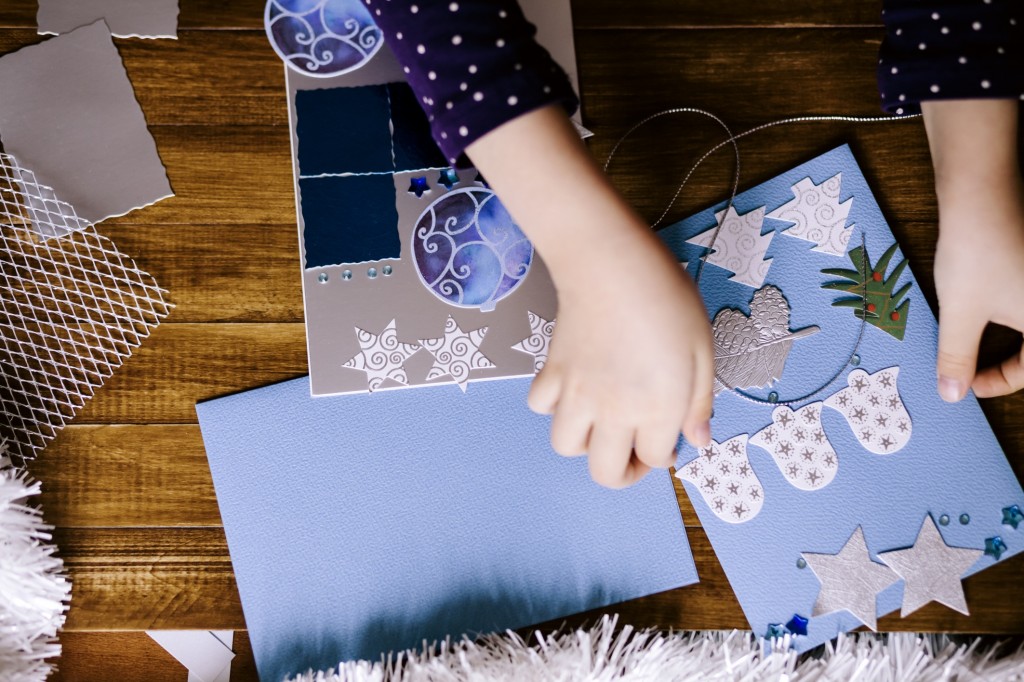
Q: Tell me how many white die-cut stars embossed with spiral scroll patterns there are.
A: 3